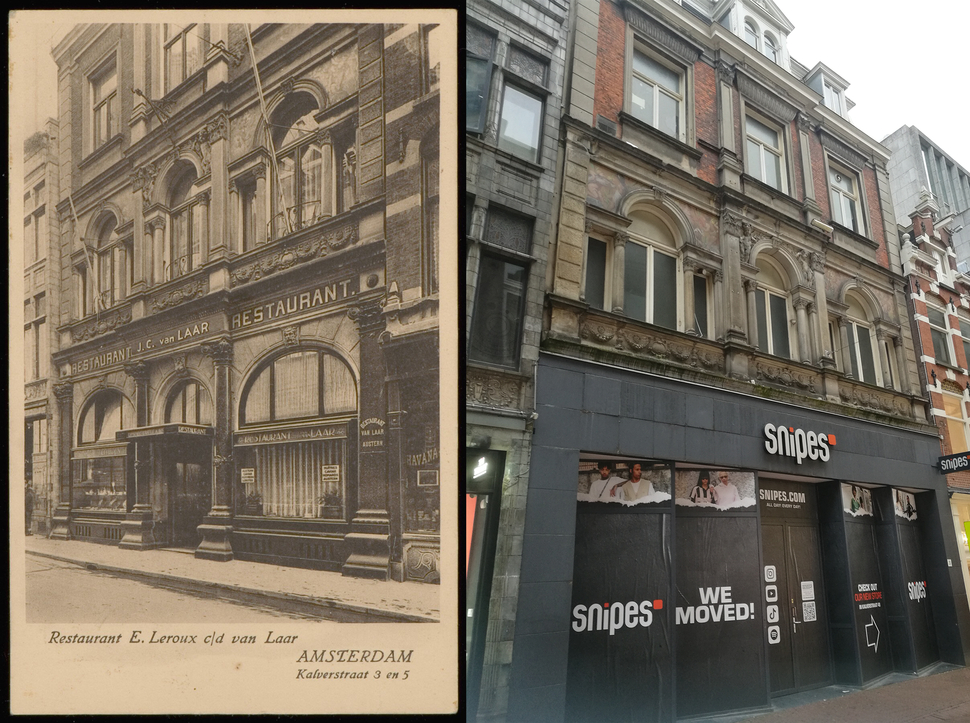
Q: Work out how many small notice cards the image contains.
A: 2